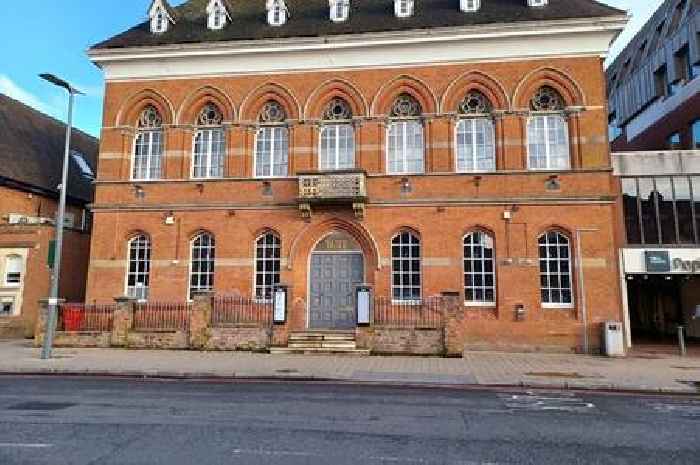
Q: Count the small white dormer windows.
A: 7